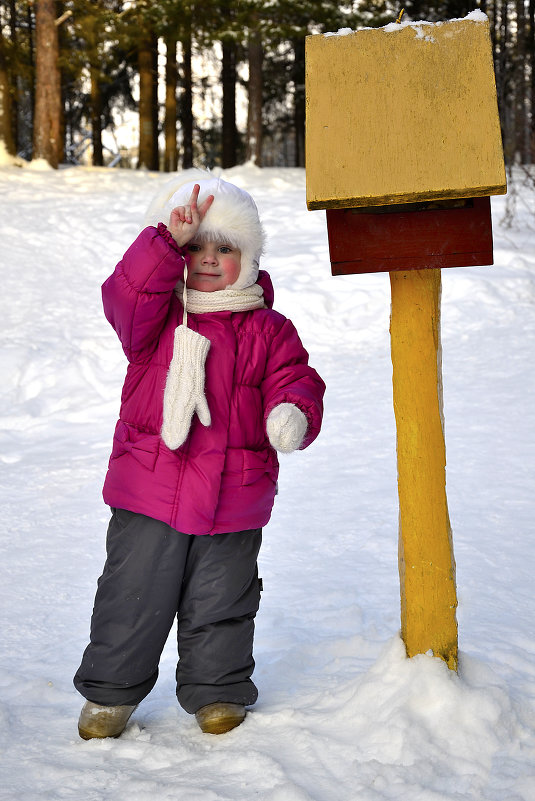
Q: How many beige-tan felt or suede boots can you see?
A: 2